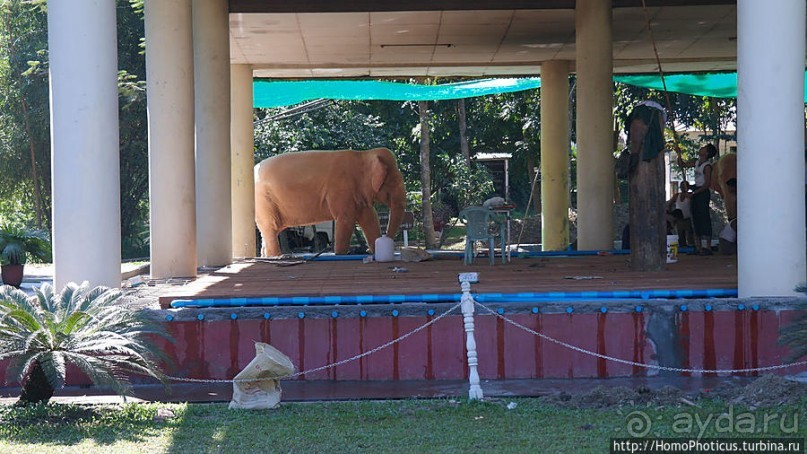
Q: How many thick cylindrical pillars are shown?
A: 7